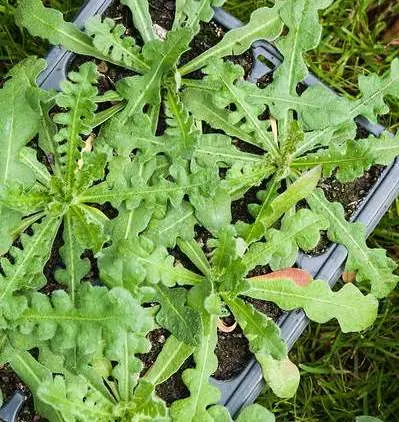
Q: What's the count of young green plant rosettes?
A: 5